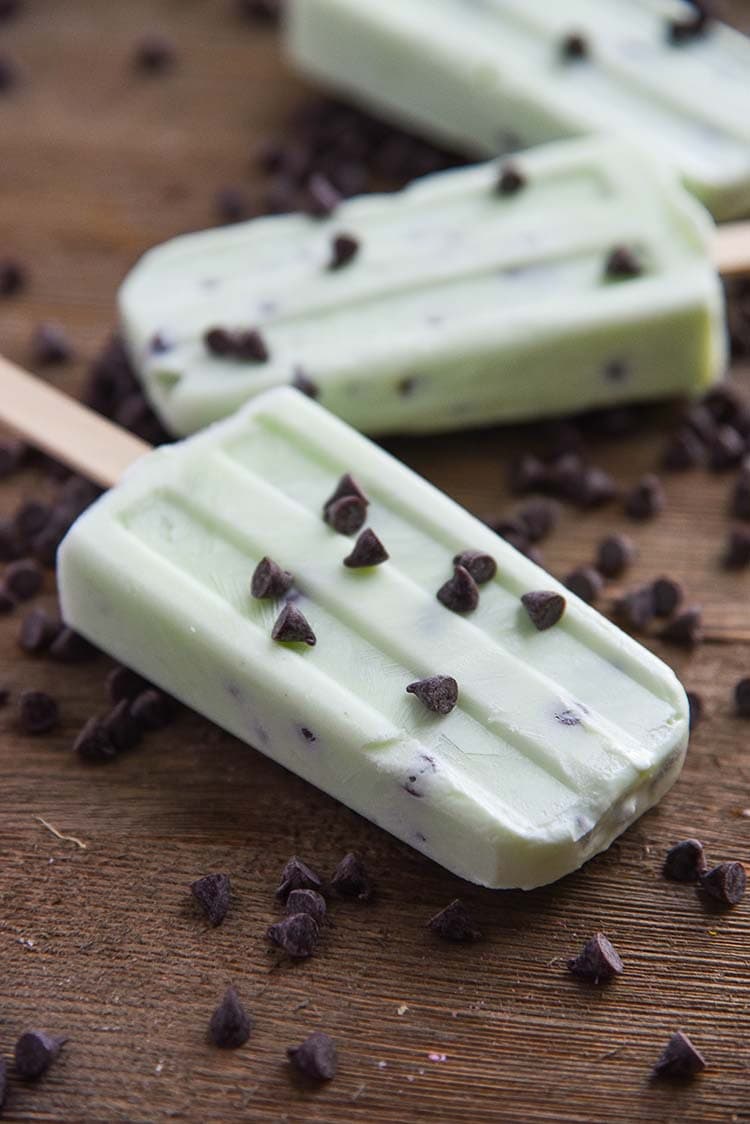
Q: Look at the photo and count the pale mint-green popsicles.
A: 3